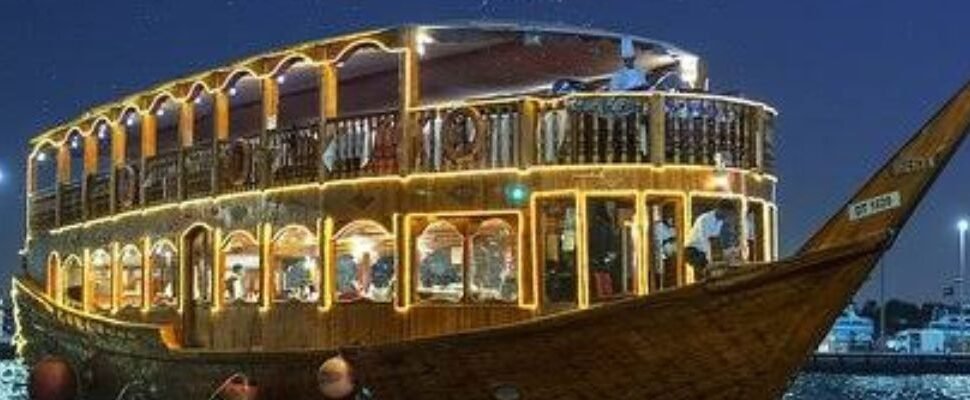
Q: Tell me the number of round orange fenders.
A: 3